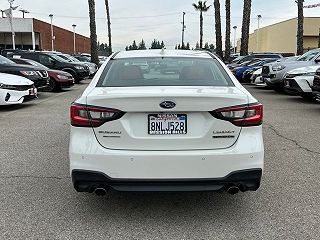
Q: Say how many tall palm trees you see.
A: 7